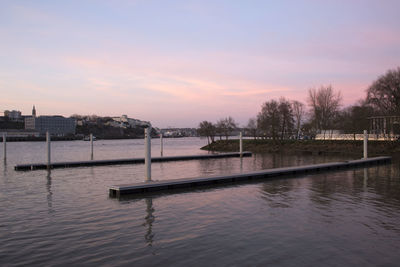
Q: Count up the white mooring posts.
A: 7